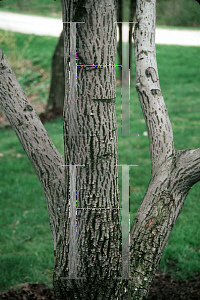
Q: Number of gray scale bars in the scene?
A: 4